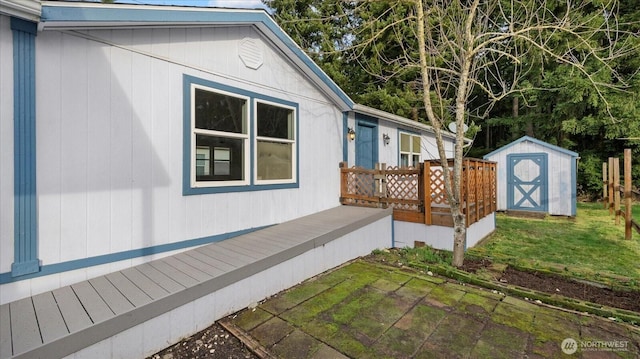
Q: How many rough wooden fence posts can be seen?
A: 4